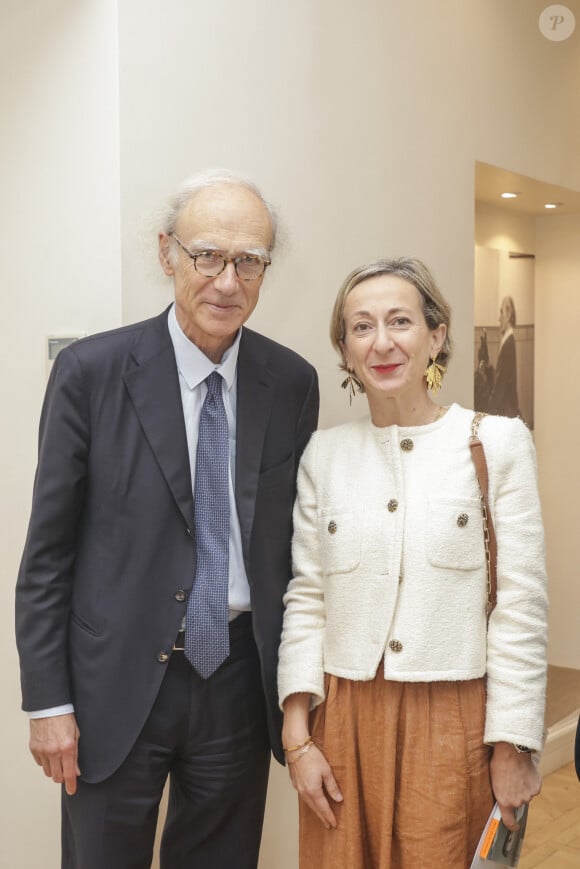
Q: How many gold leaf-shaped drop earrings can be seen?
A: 2